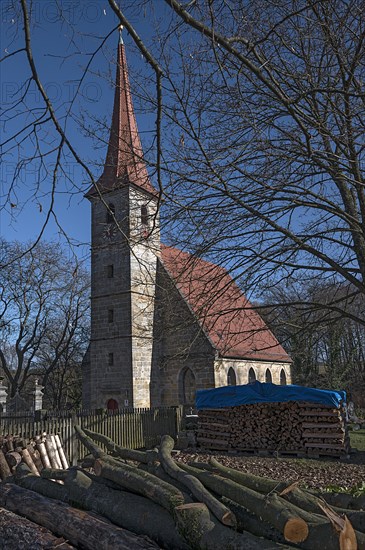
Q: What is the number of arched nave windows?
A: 4